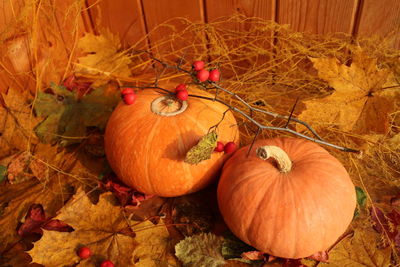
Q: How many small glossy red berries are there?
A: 11